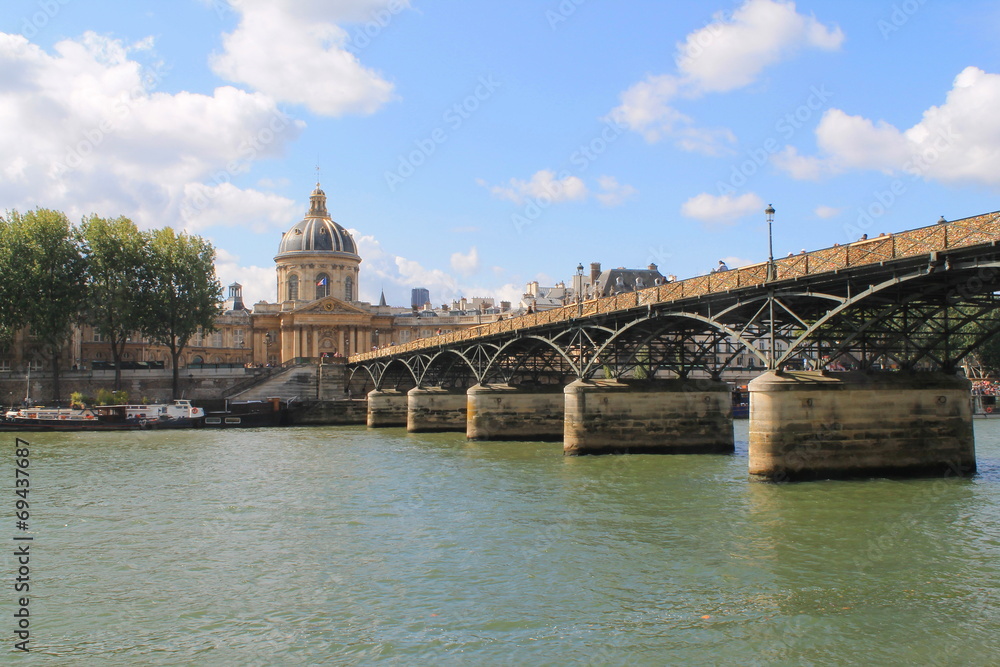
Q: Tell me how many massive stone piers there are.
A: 5